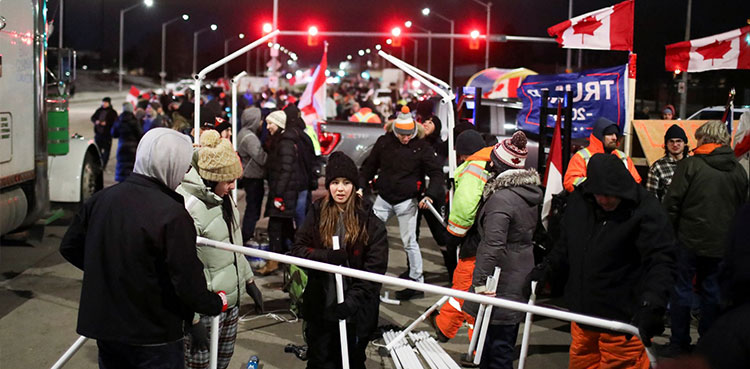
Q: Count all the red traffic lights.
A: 4